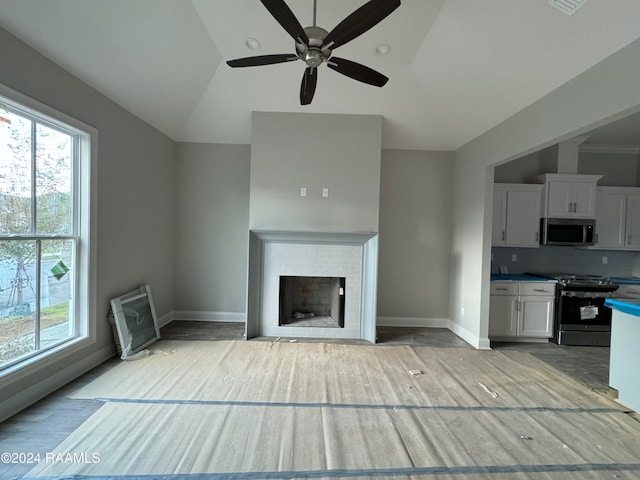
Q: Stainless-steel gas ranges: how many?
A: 1